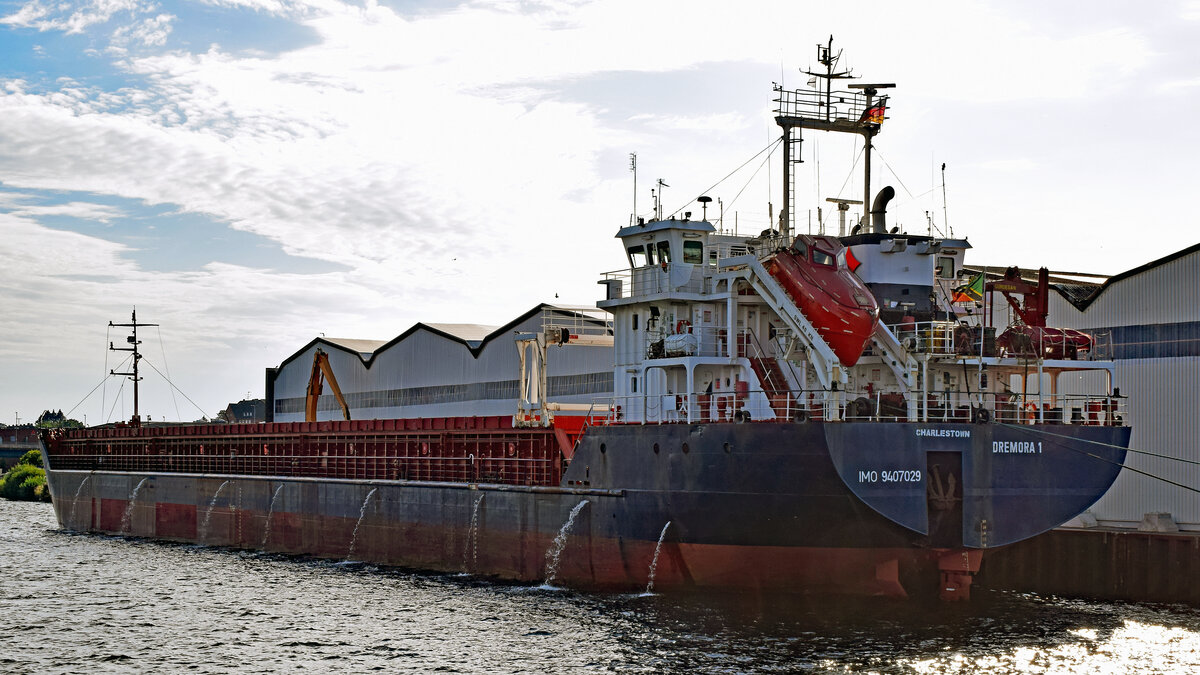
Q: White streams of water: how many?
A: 8